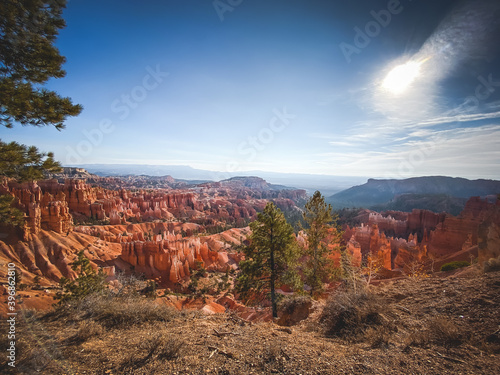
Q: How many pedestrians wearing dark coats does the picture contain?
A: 0